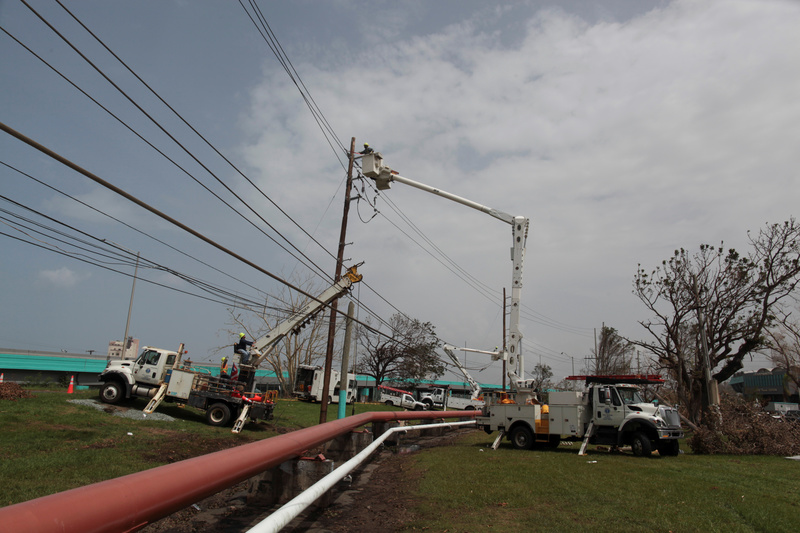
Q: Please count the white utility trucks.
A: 5